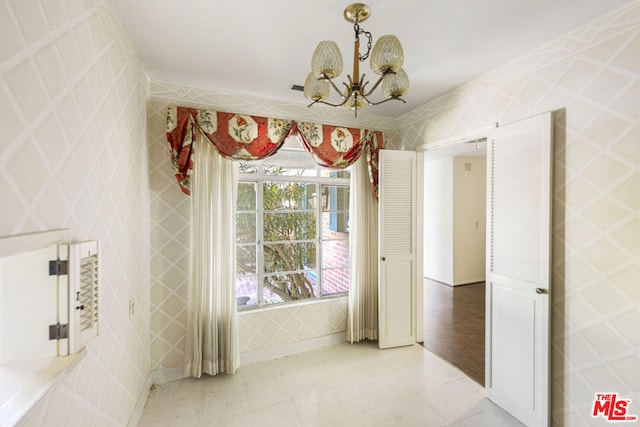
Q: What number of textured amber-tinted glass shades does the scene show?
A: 5